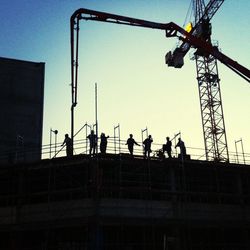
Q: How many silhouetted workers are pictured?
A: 7